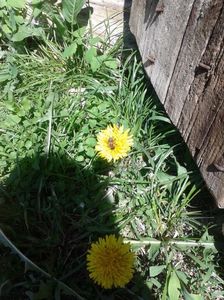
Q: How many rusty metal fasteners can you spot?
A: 4